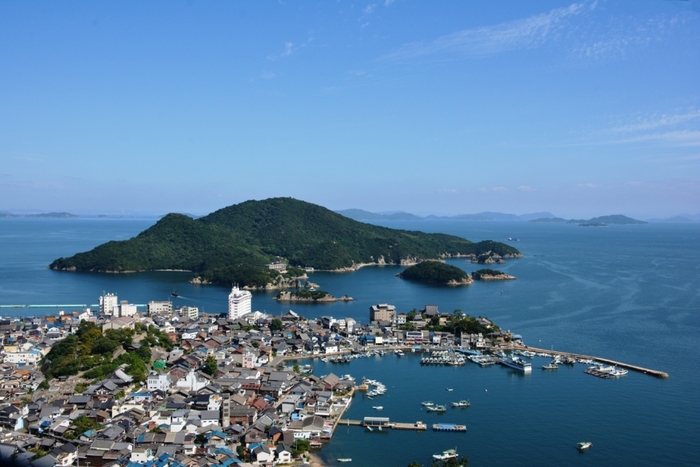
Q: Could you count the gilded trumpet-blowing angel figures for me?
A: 0